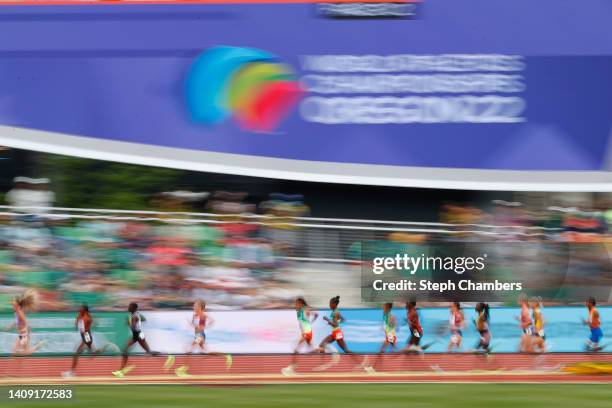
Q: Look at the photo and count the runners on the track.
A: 13